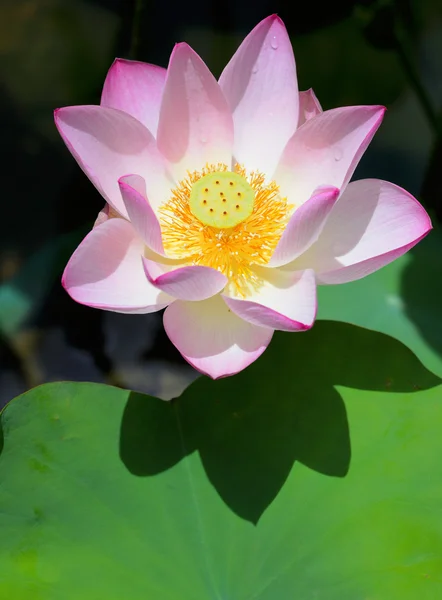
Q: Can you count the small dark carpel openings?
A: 10